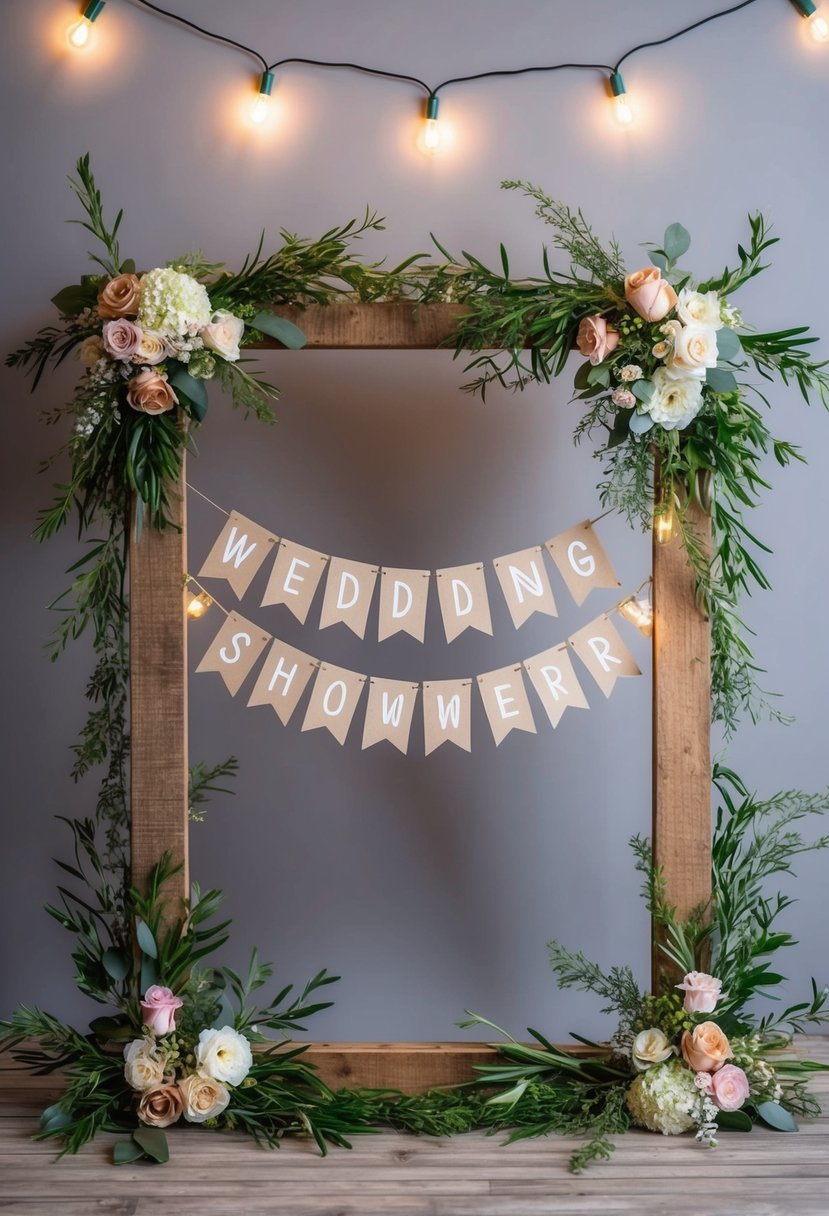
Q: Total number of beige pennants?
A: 15